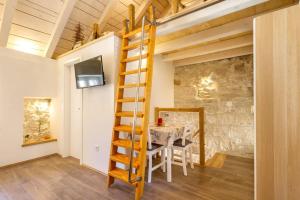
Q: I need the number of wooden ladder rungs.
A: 11